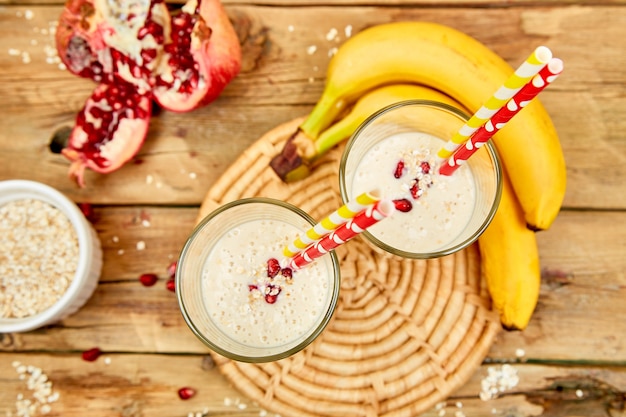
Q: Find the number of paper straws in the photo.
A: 4